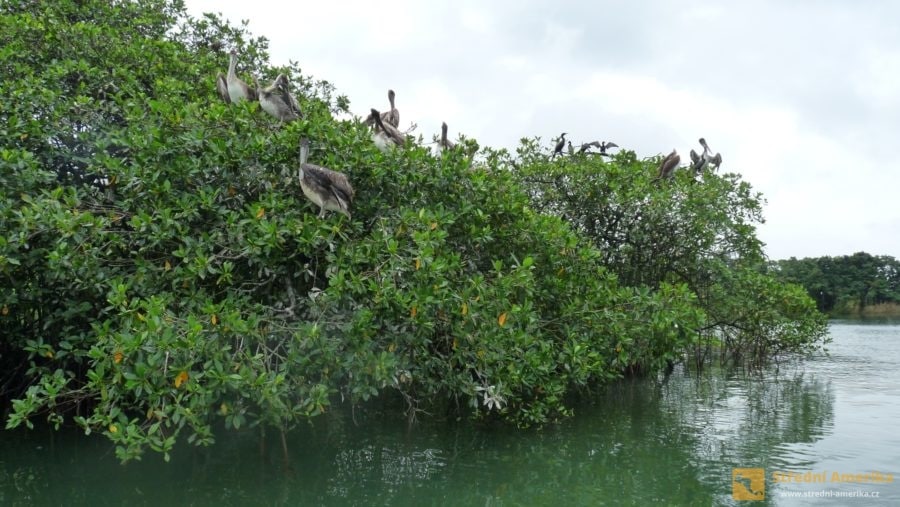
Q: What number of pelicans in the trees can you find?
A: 8